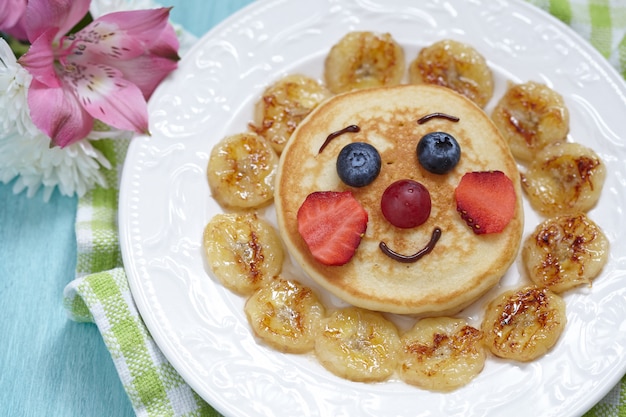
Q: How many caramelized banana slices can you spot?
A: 12